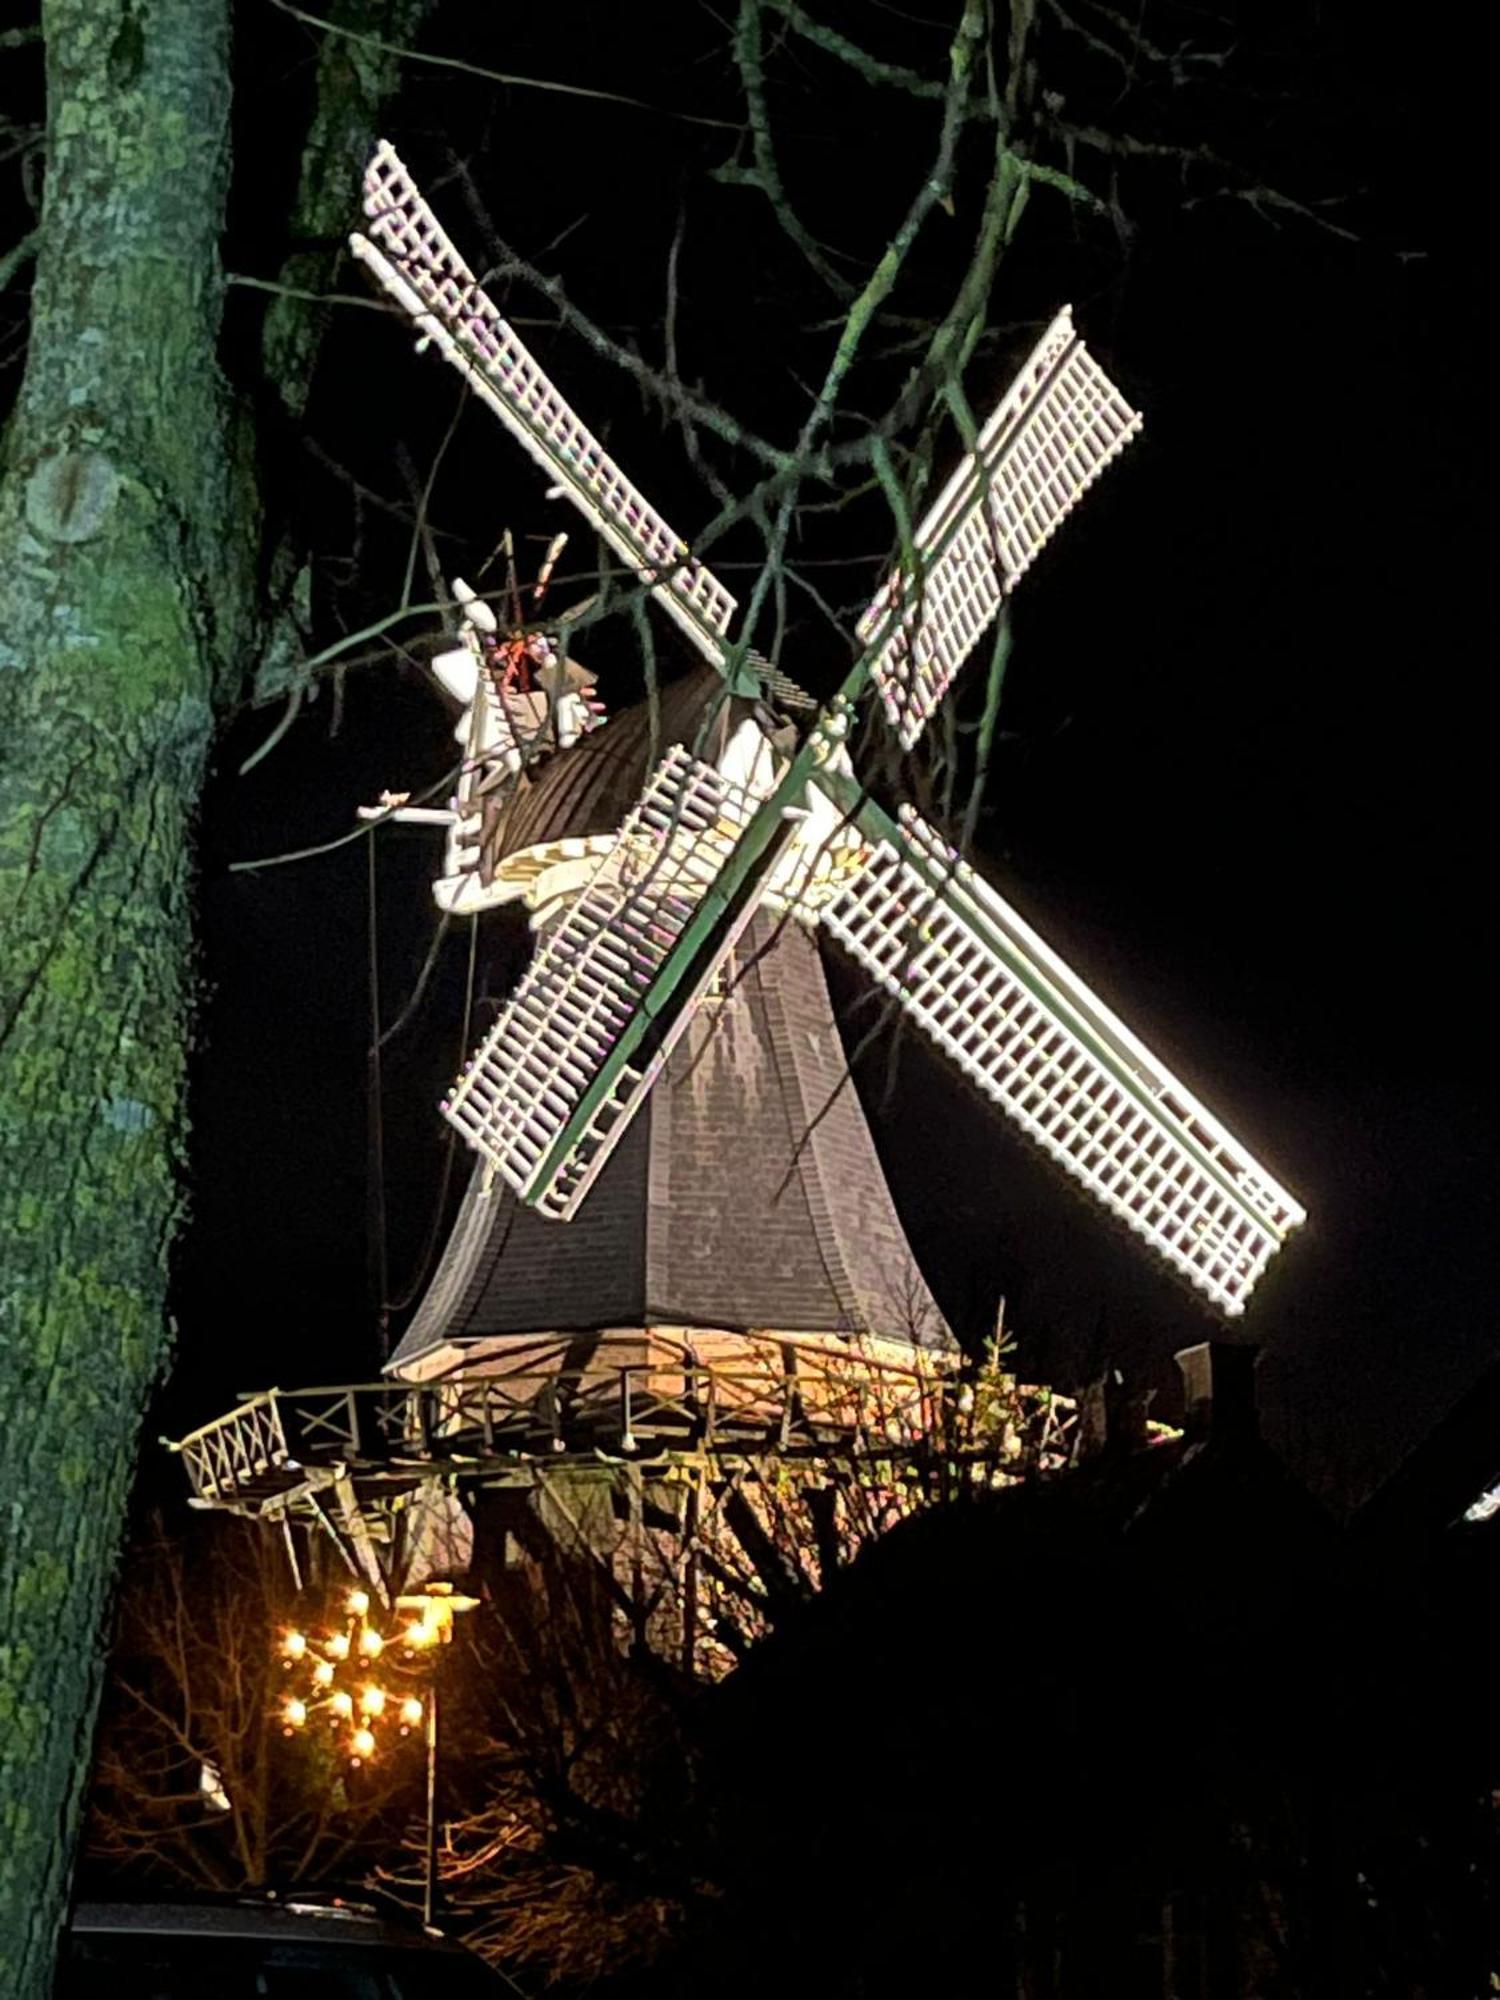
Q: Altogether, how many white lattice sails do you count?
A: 4